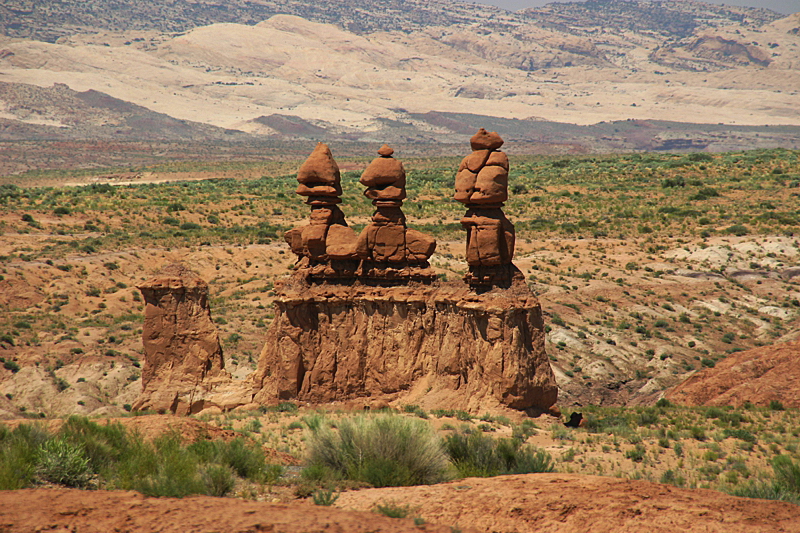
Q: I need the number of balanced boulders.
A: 3